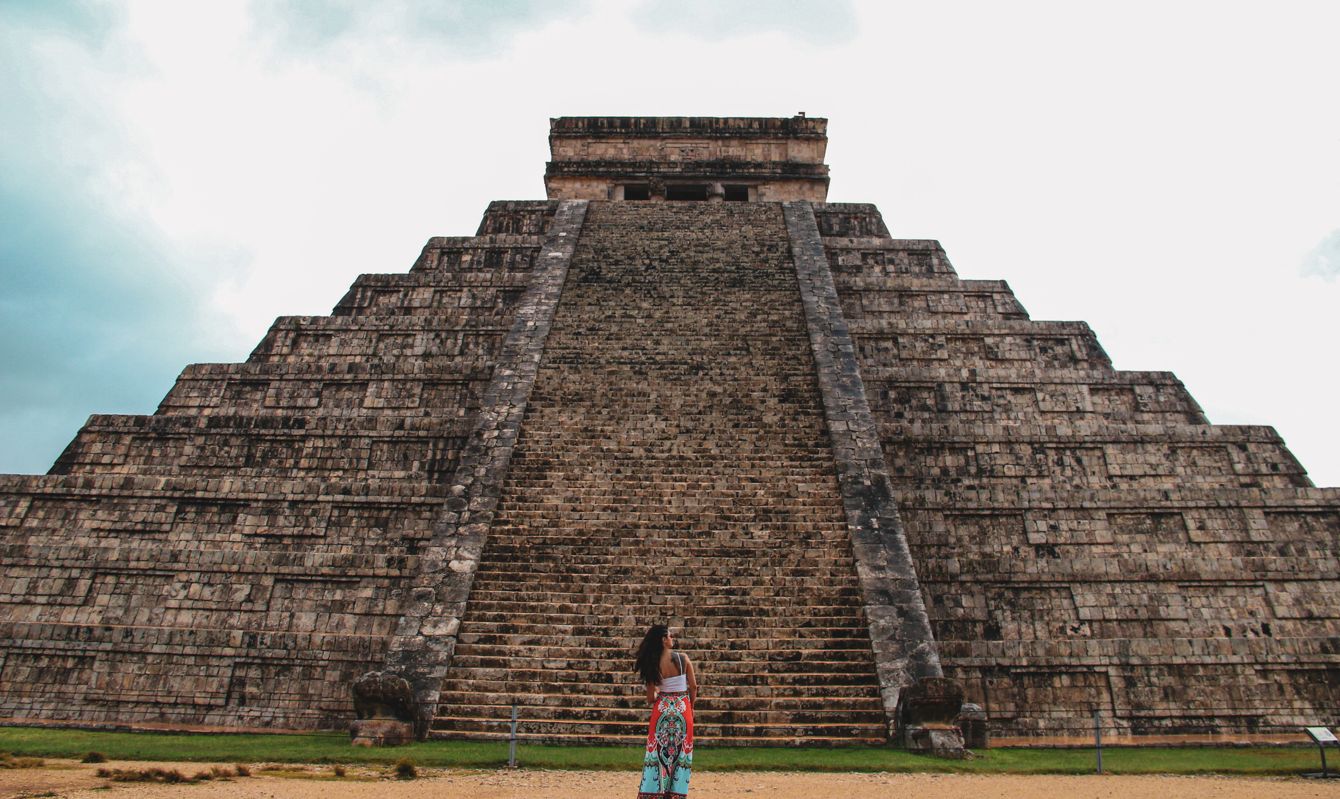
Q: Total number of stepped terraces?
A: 9